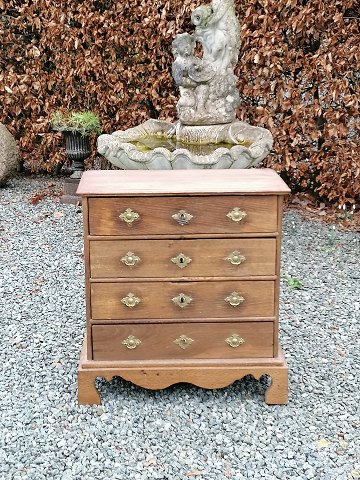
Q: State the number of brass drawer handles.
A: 8